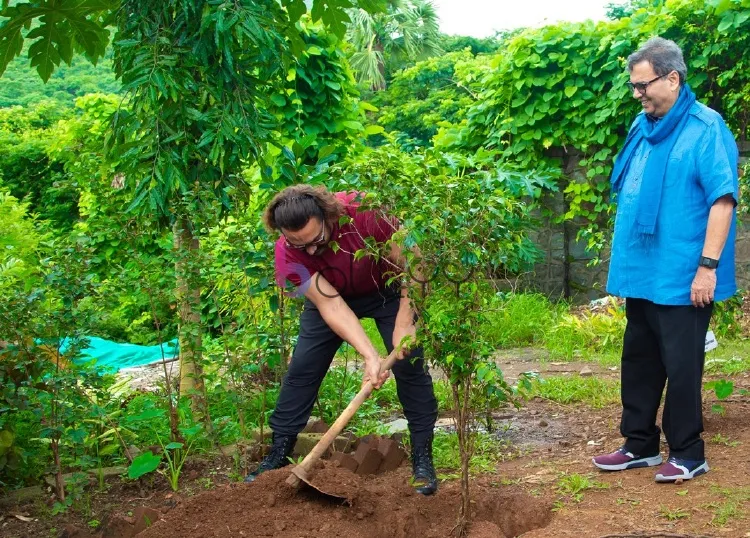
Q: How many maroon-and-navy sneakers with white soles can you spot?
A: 2